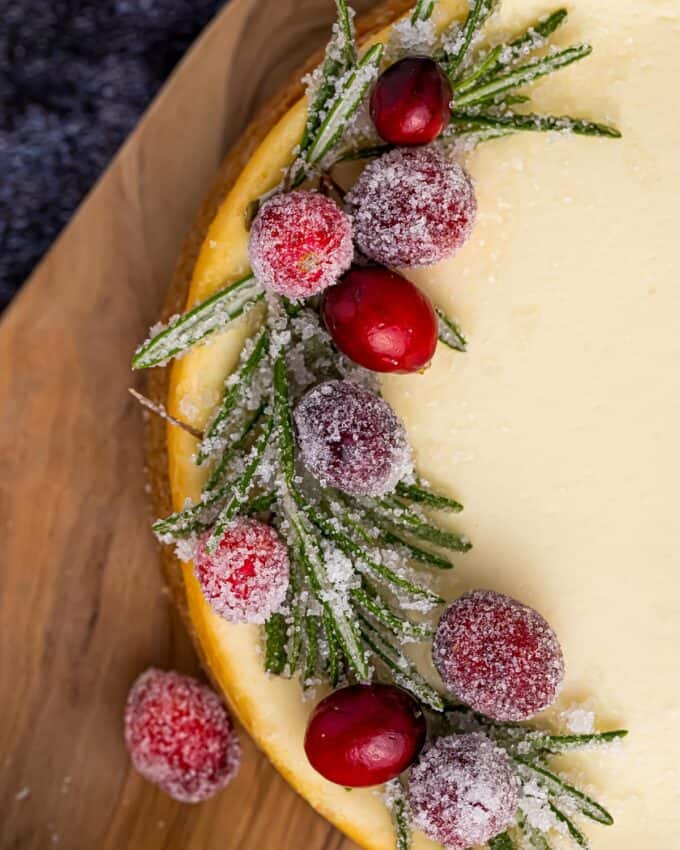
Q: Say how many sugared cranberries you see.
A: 7